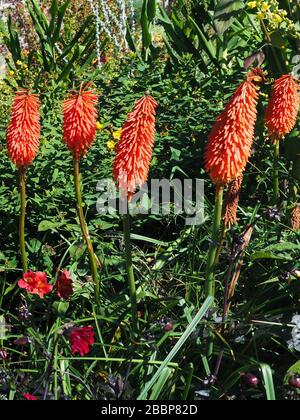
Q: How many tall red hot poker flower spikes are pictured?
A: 5